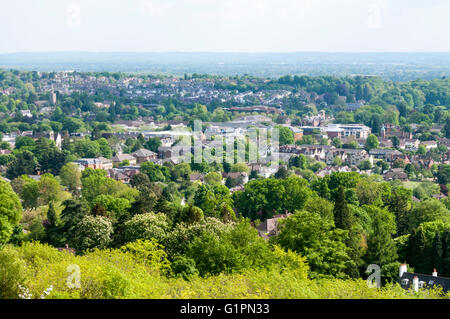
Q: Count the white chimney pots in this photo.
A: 3